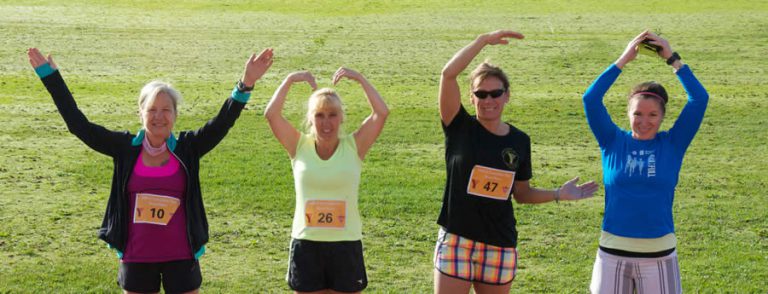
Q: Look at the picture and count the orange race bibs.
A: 3